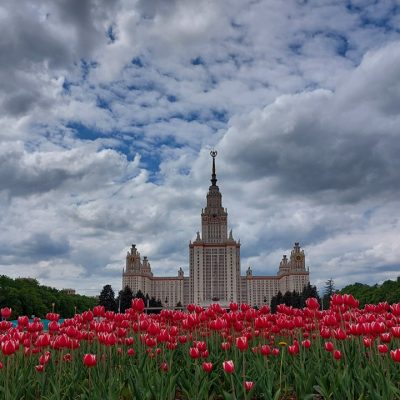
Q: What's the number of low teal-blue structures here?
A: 1